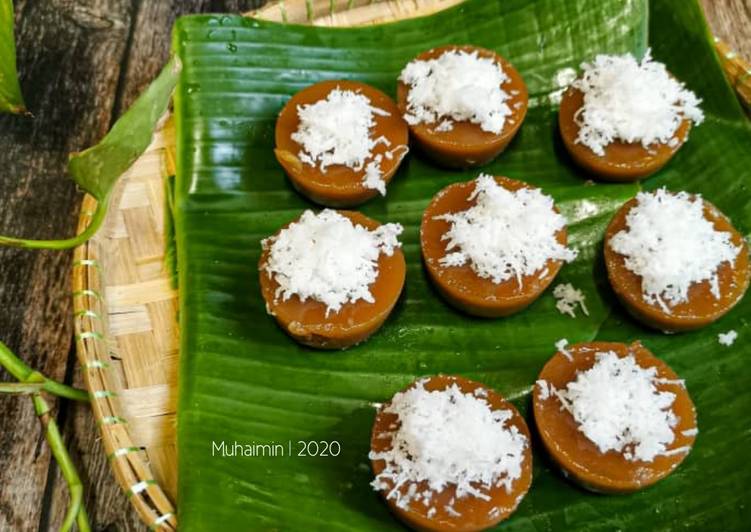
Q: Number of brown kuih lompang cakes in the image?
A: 8